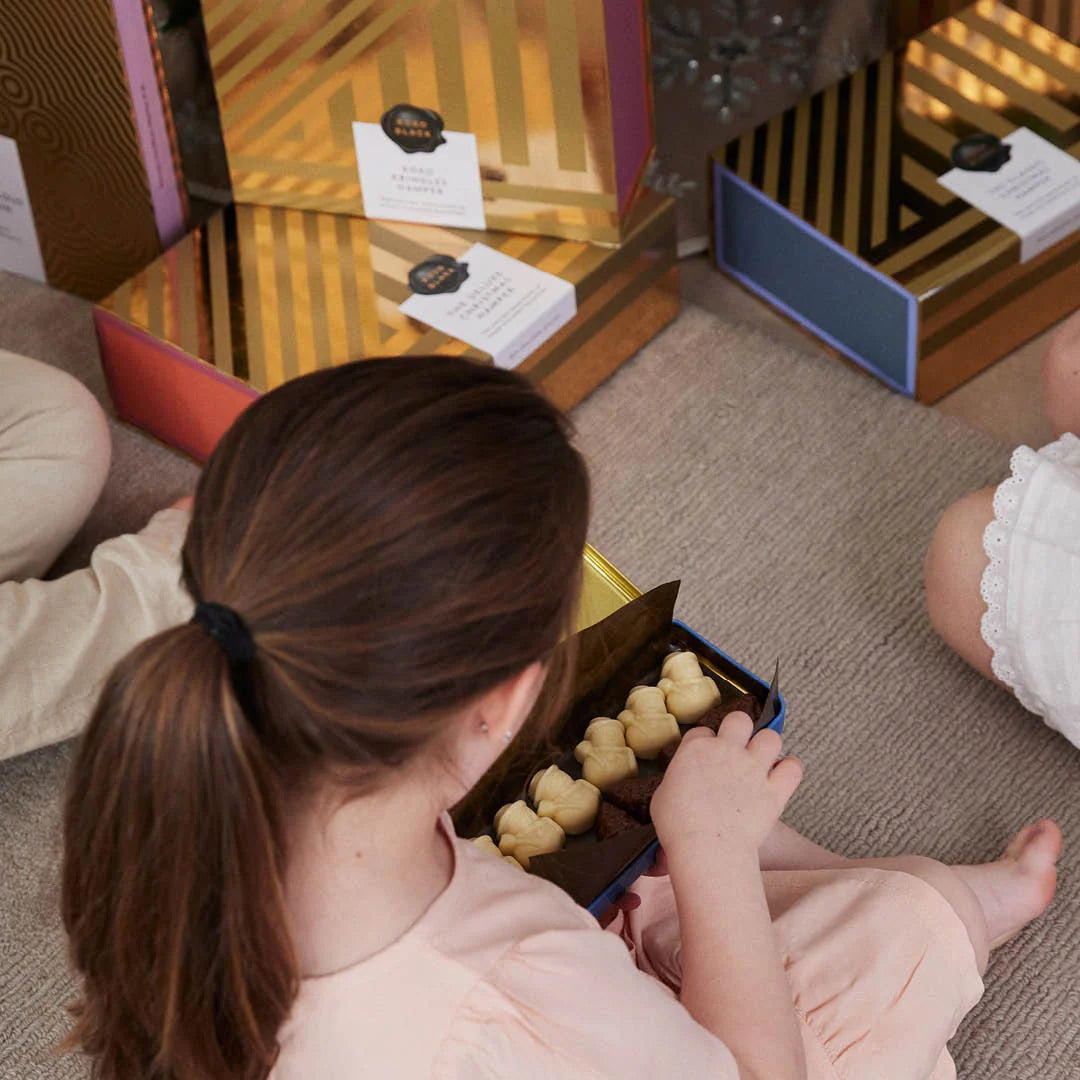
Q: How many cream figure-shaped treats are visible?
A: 6